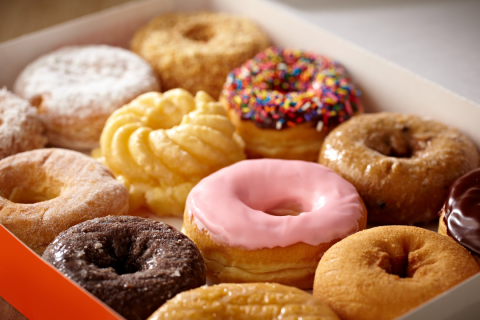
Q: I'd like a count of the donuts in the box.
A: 12